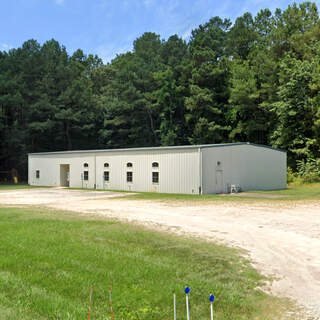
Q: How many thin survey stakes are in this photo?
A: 5